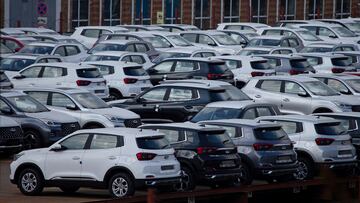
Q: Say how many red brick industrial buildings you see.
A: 1